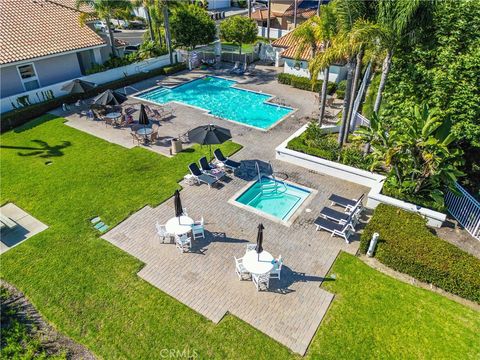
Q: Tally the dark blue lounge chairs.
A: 6